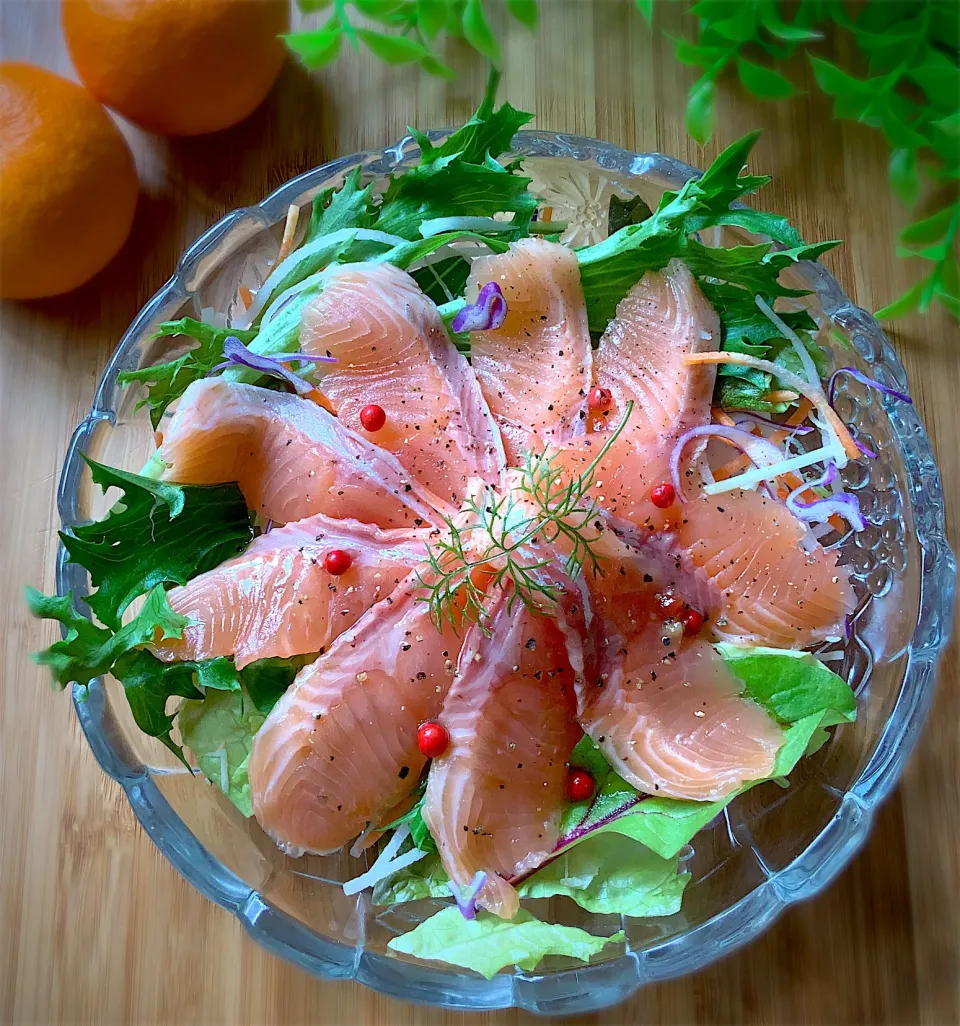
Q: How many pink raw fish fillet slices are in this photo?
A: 9